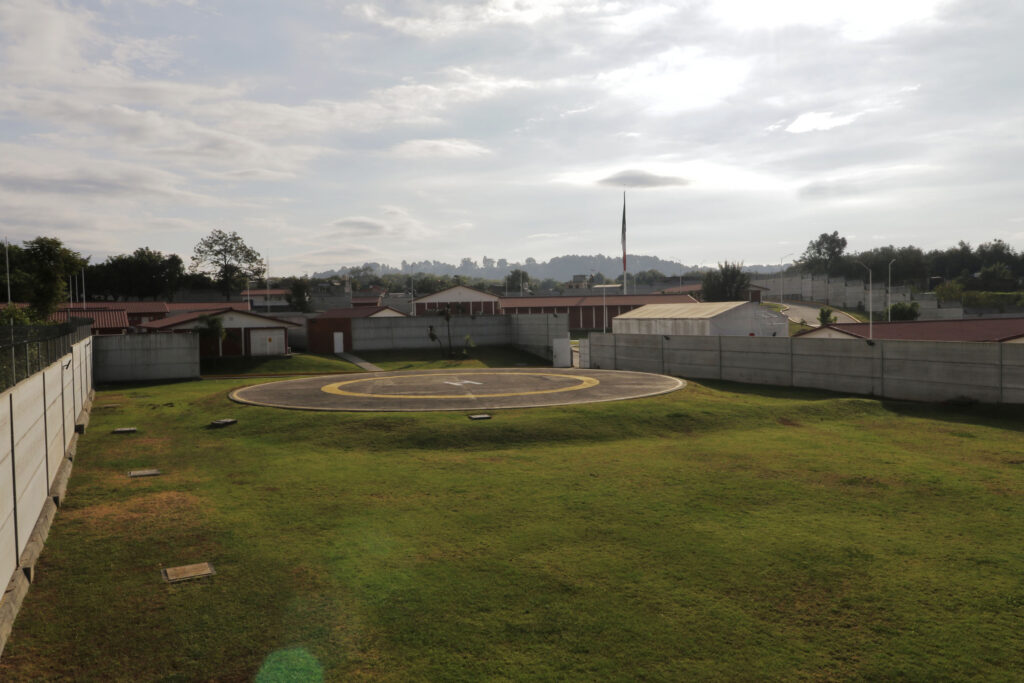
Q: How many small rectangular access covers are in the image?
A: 5